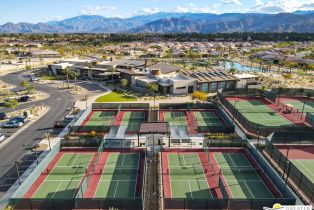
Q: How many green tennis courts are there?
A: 11